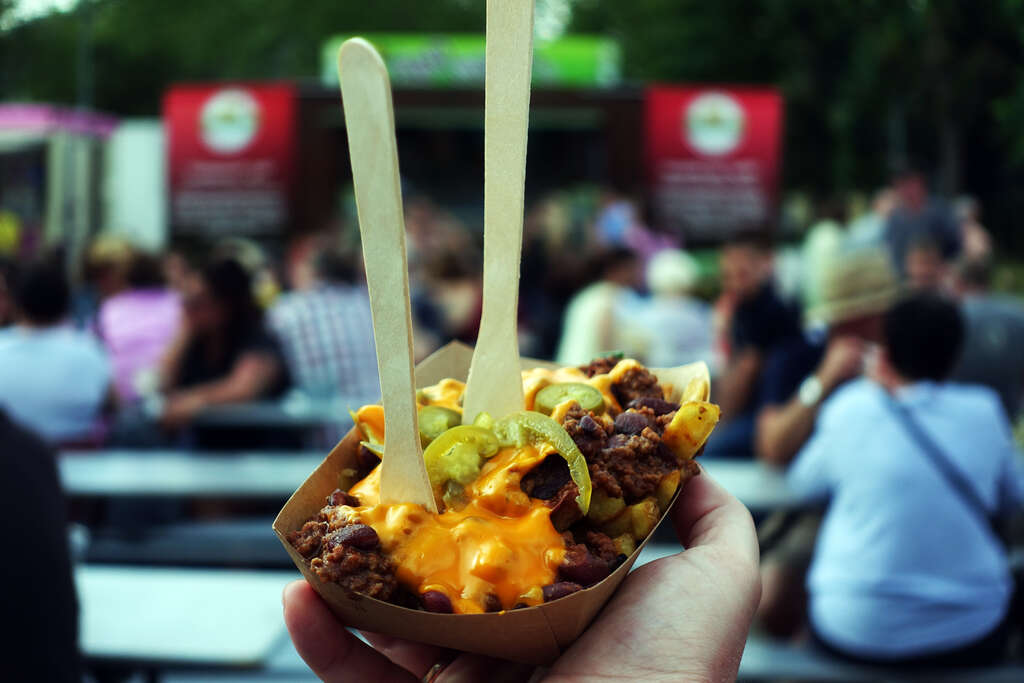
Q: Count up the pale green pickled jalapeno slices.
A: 4